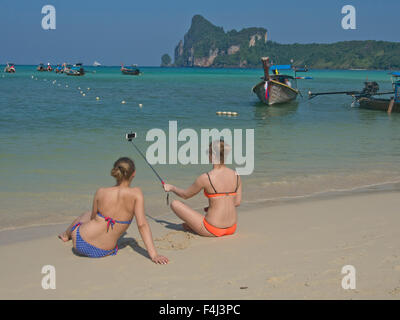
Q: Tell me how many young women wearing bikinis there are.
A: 2